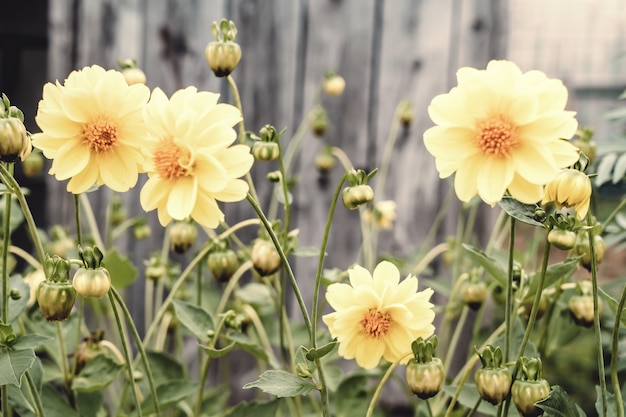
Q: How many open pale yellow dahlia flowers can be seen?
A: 4